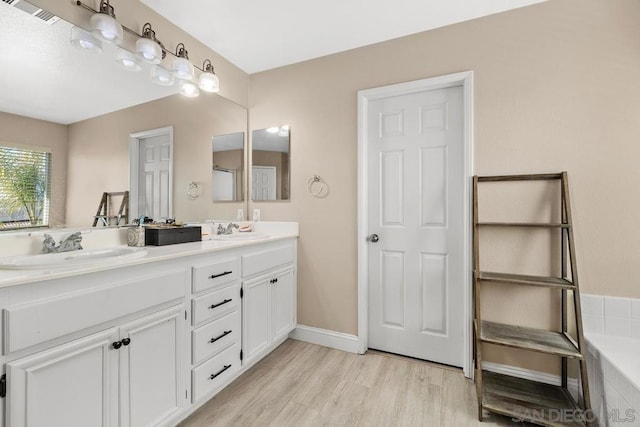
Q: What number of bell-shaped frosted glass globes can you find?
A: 4